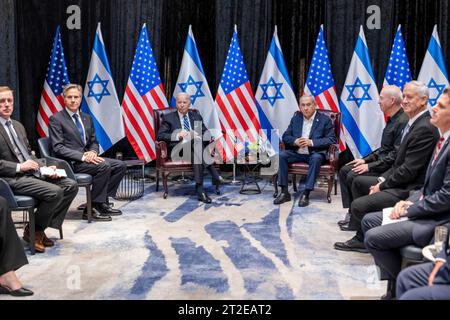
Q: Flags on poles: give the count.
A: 10